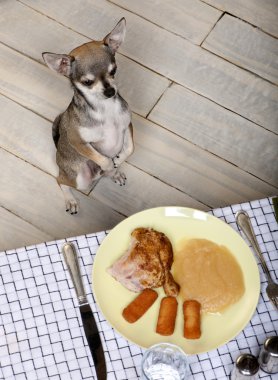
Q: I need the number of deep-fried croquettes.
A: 3